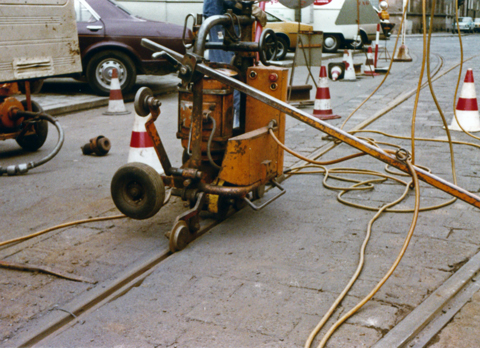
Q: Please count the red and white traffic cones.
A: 7